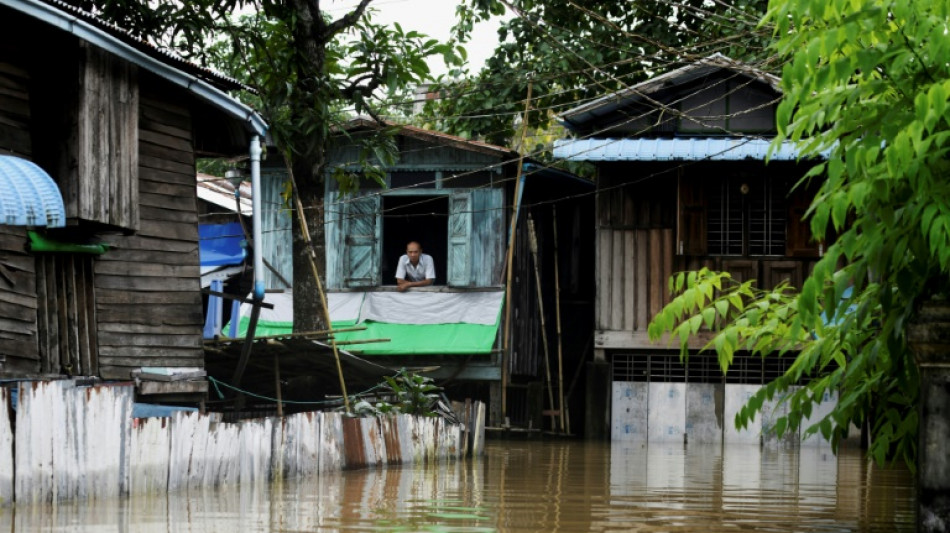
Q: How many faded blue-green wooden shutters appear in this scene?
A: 2